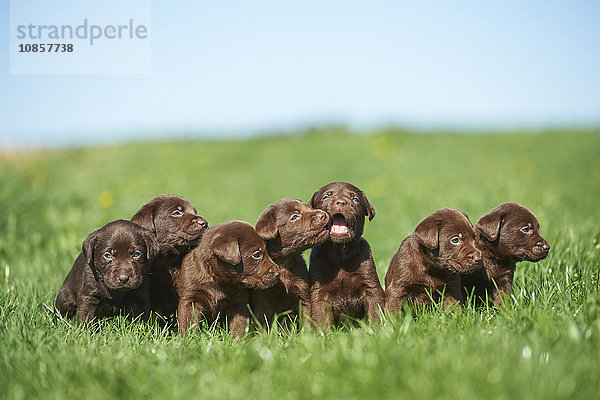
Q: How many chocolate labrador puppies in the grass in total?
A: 7